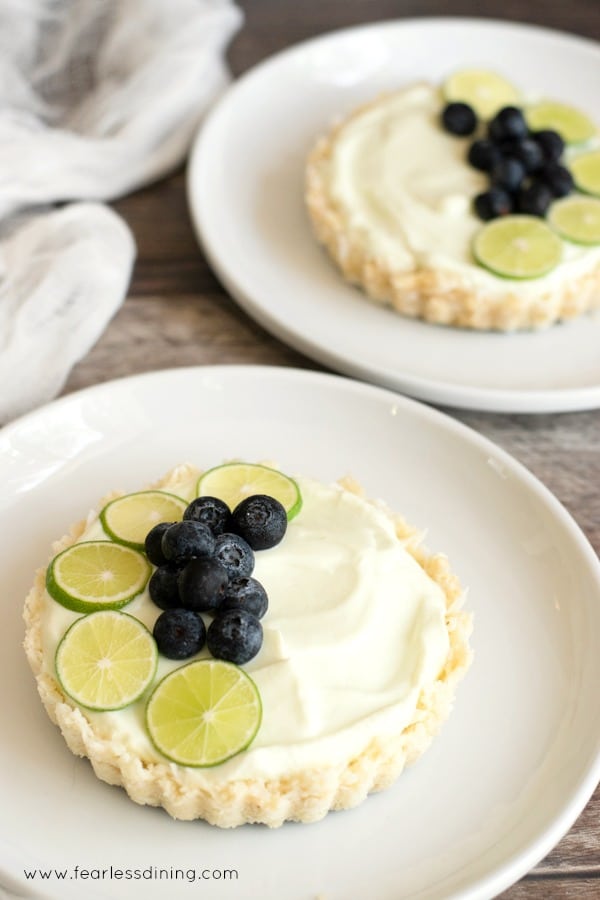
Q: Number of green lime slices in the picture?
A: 10